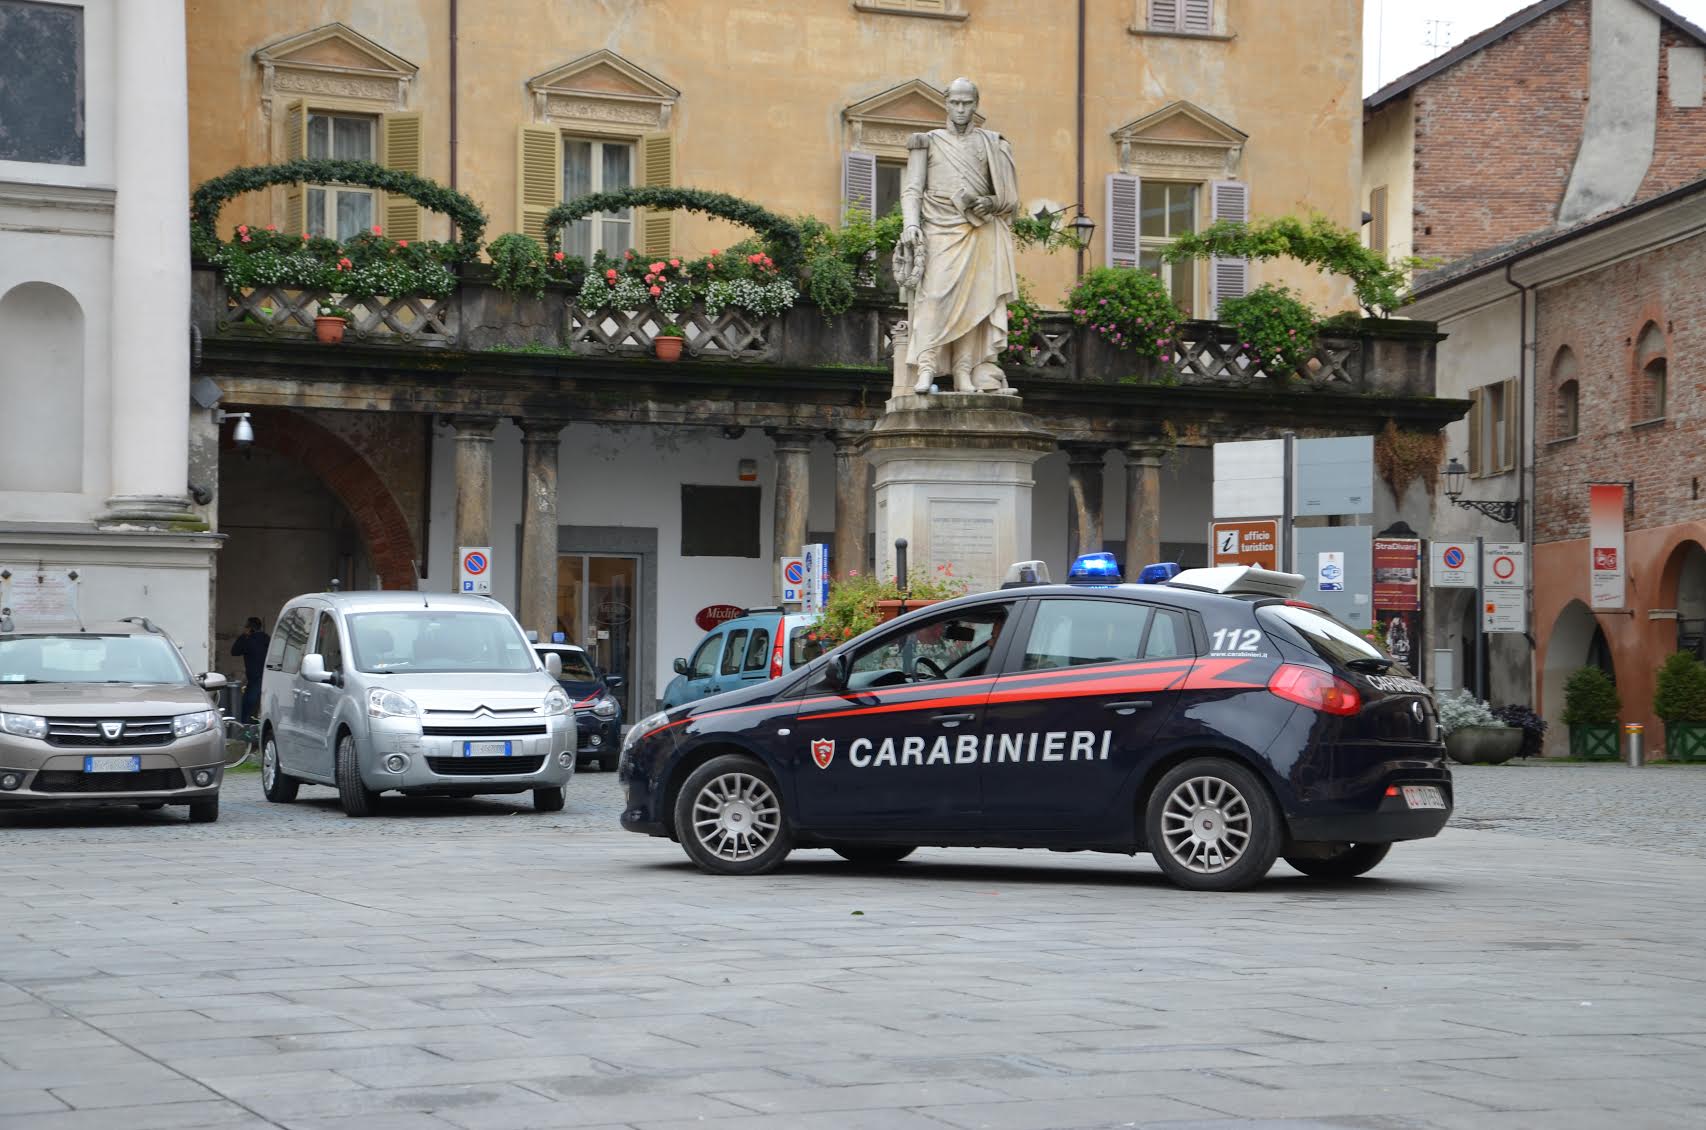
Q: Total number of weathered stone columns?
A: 6